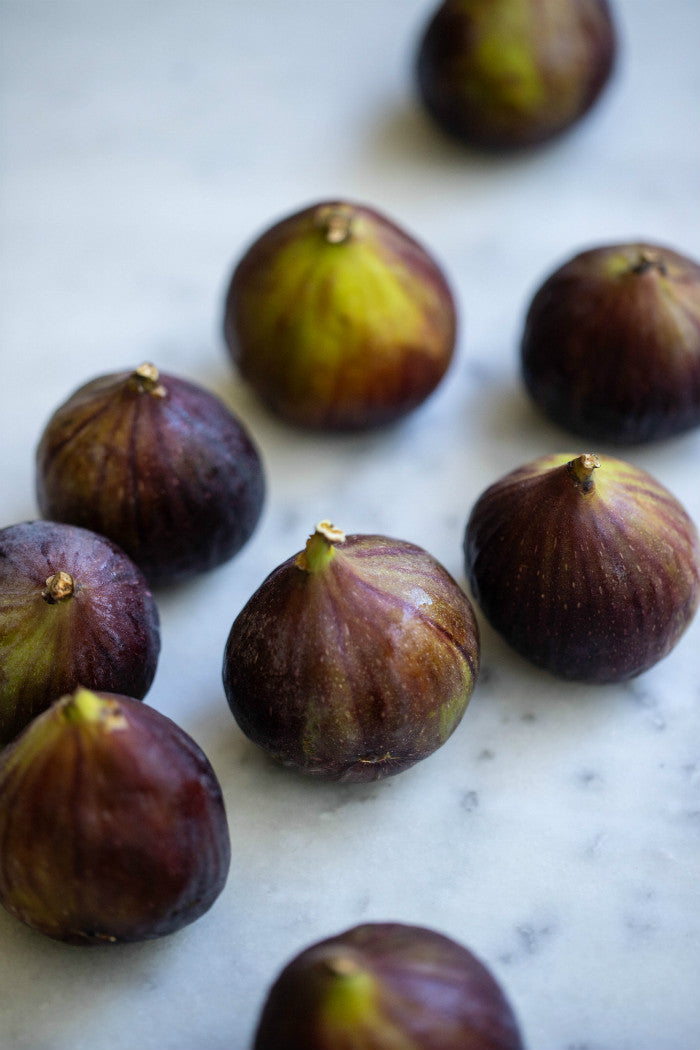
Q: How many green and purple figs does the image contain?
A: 9